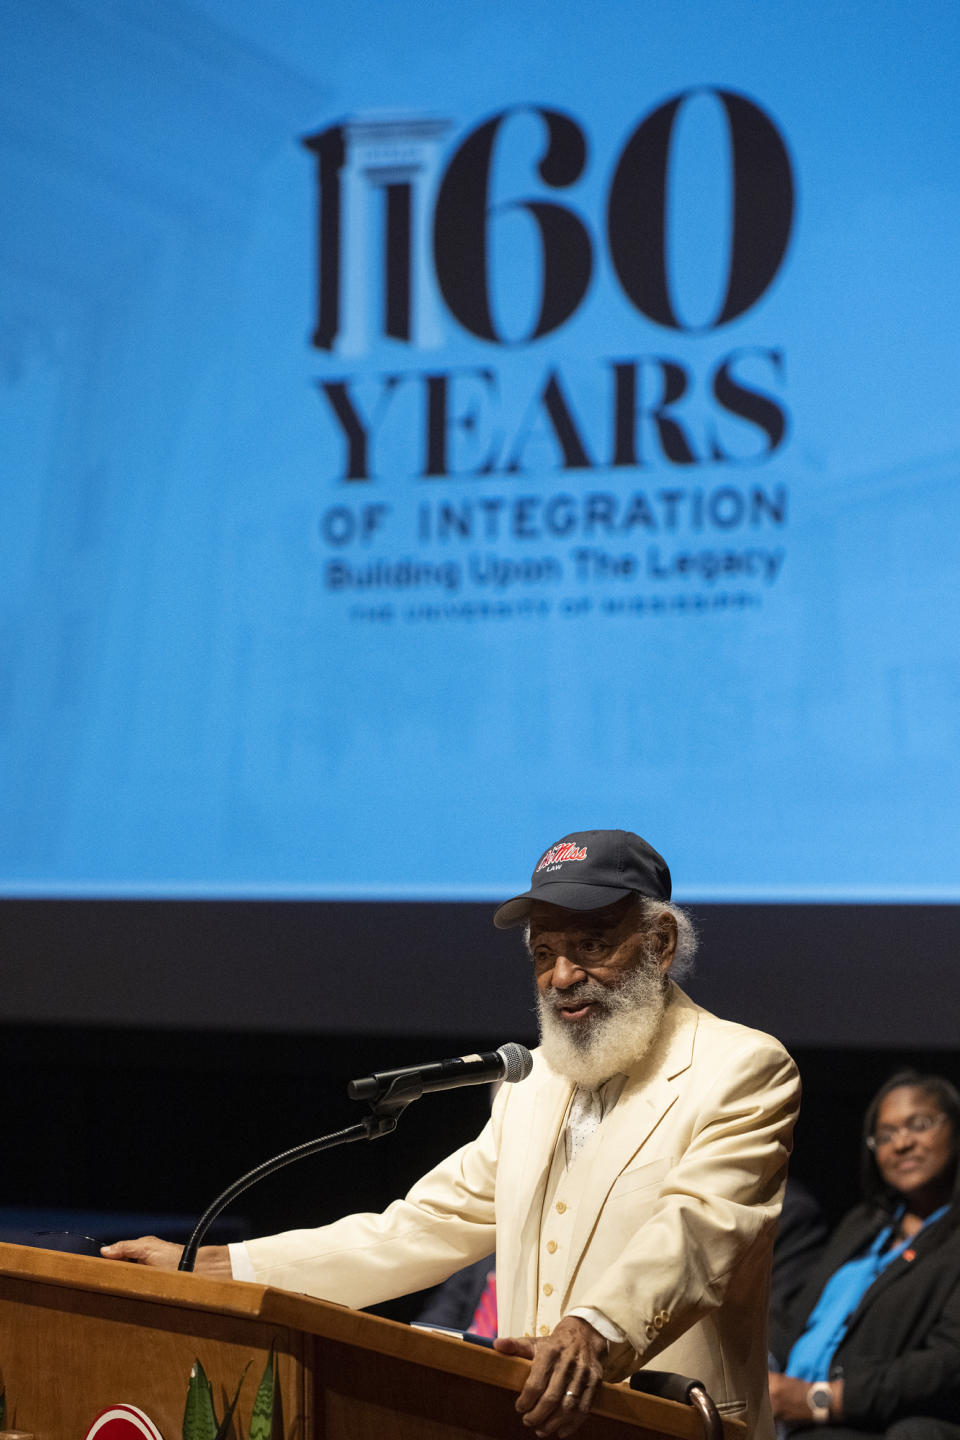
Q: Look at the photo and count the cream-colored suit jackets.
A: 1